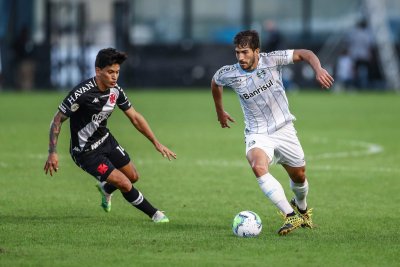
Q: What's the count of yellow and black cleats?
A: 2